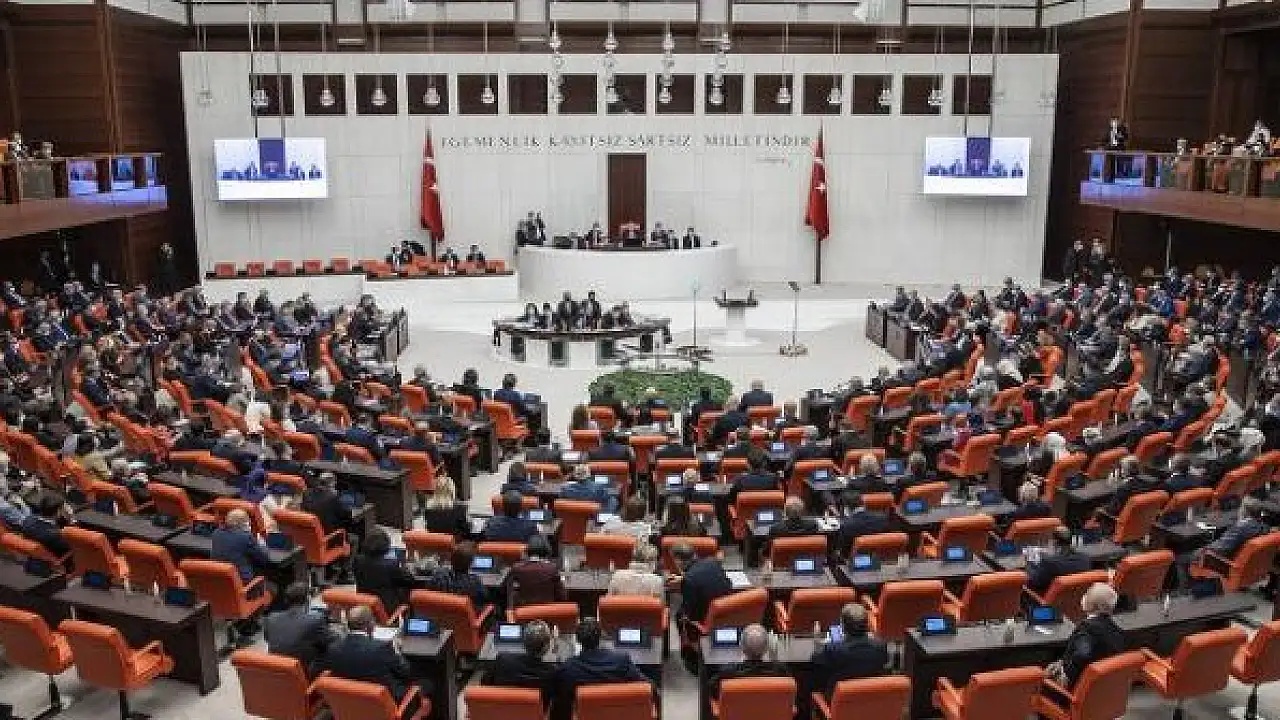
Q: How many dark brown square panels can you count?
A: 15